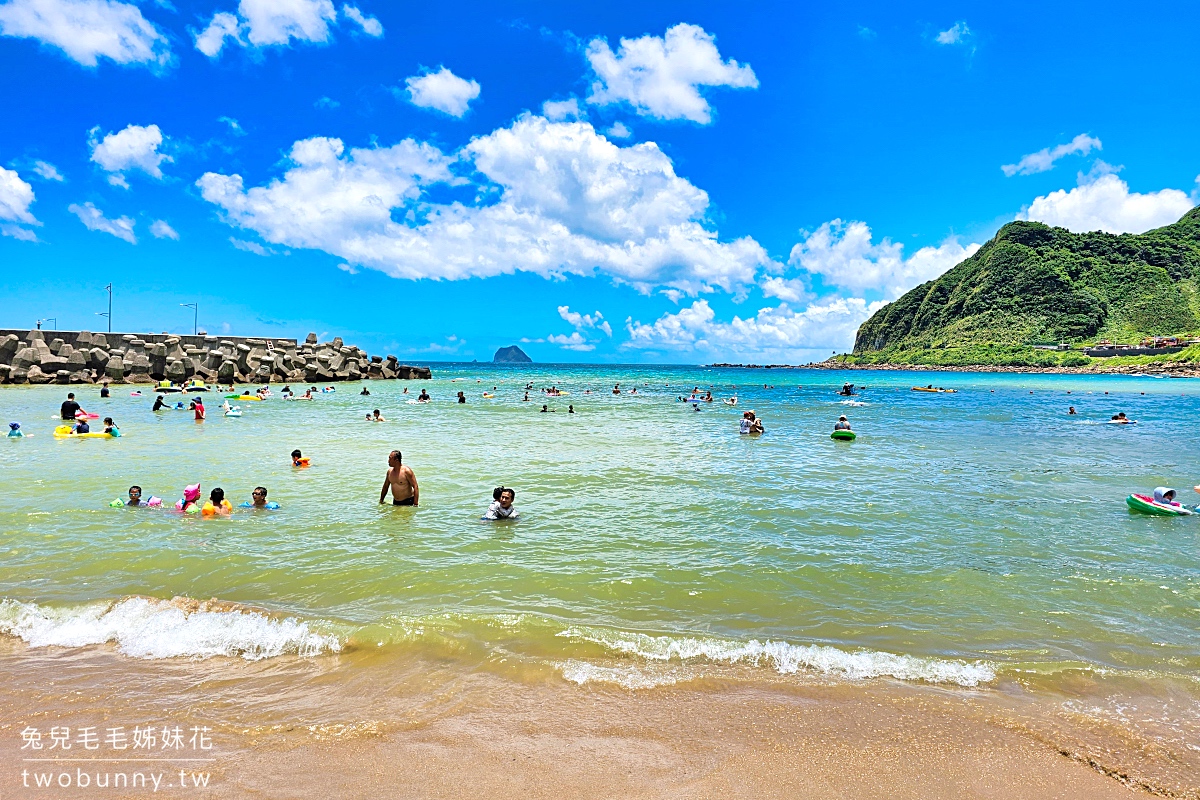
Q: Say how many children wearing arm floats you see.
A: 4